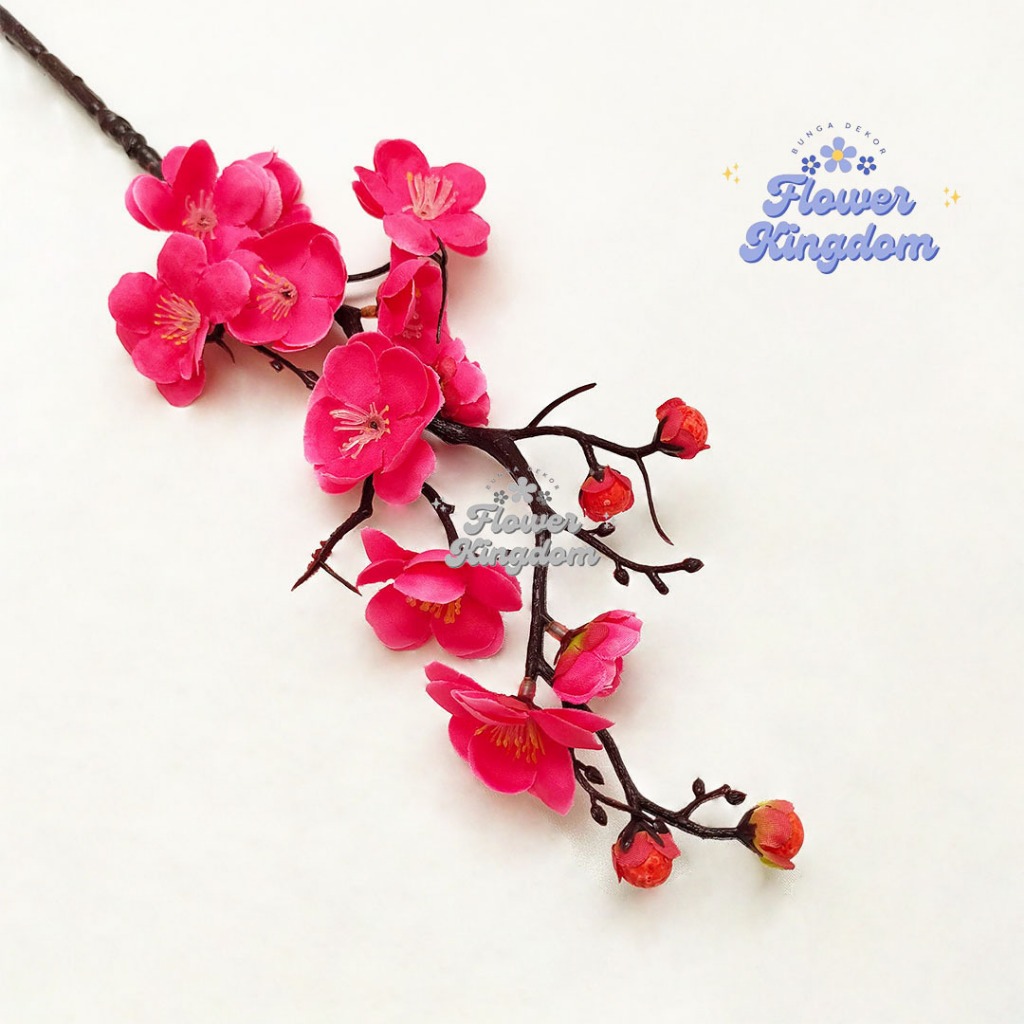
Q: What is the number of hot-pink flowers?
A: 11